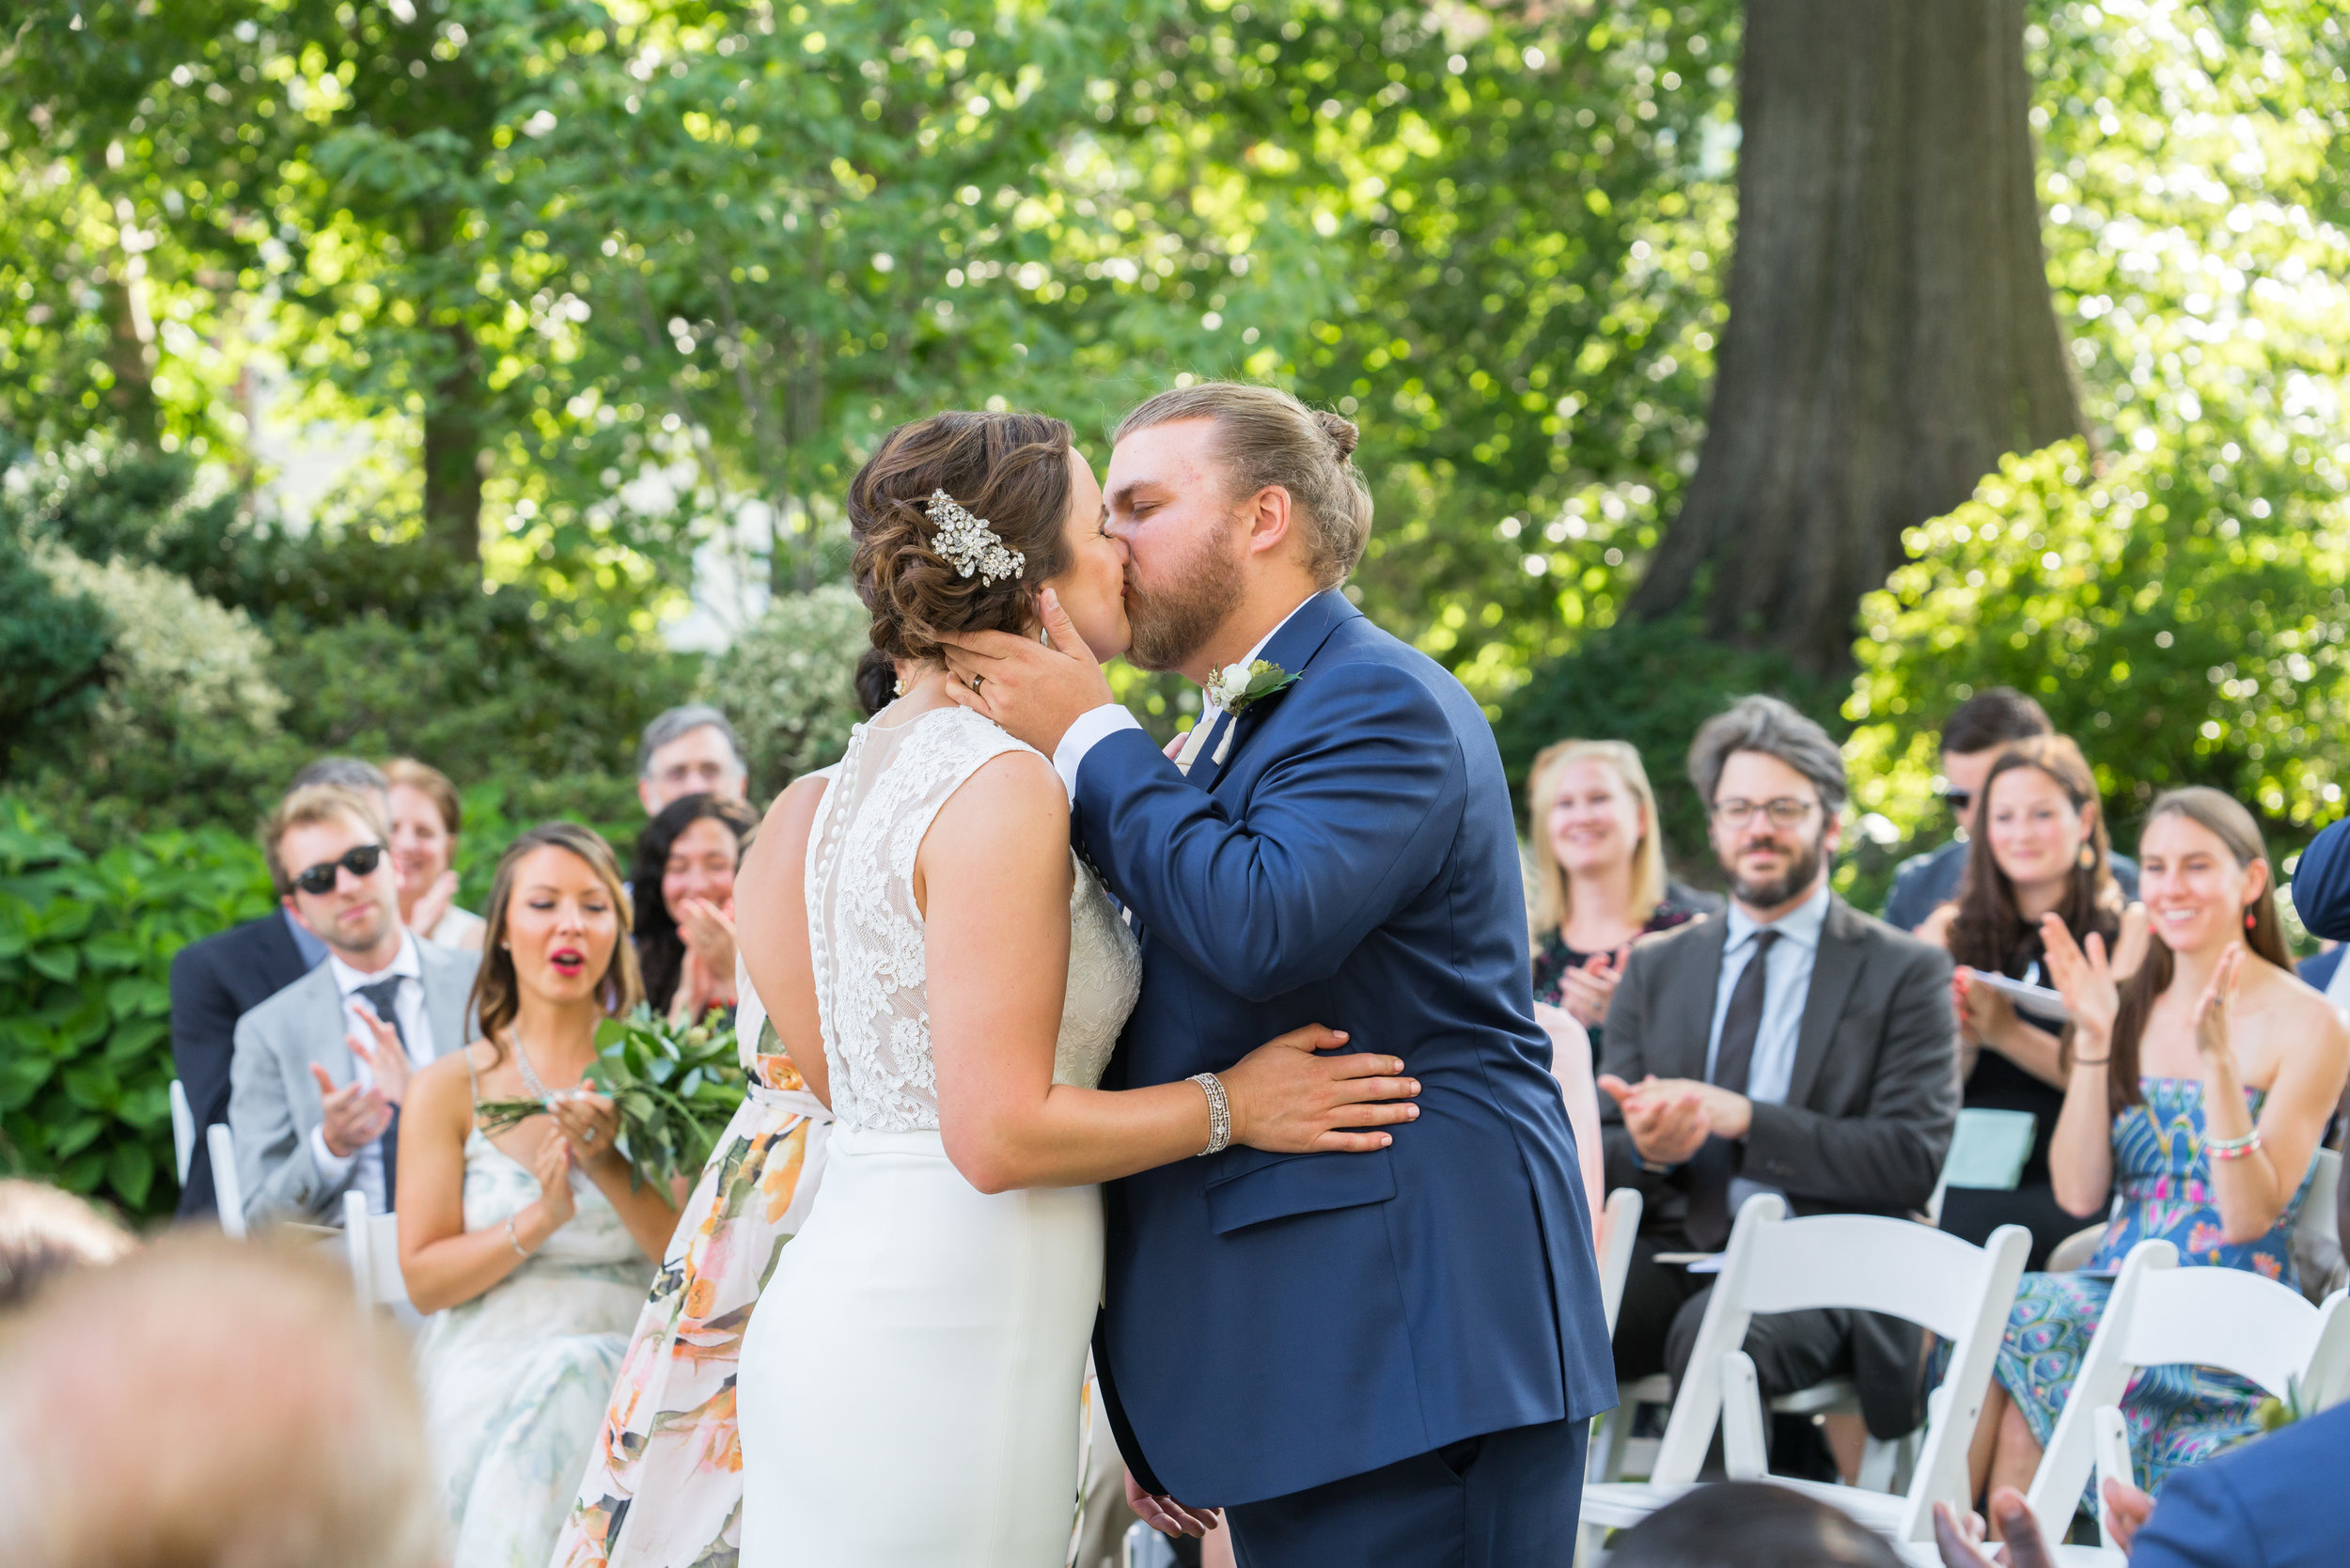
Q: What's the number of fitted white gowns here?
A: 1